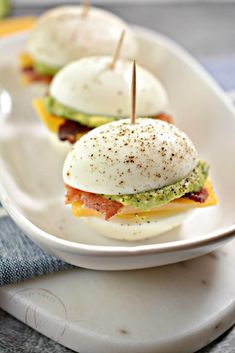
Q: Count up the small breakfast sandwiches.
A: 3